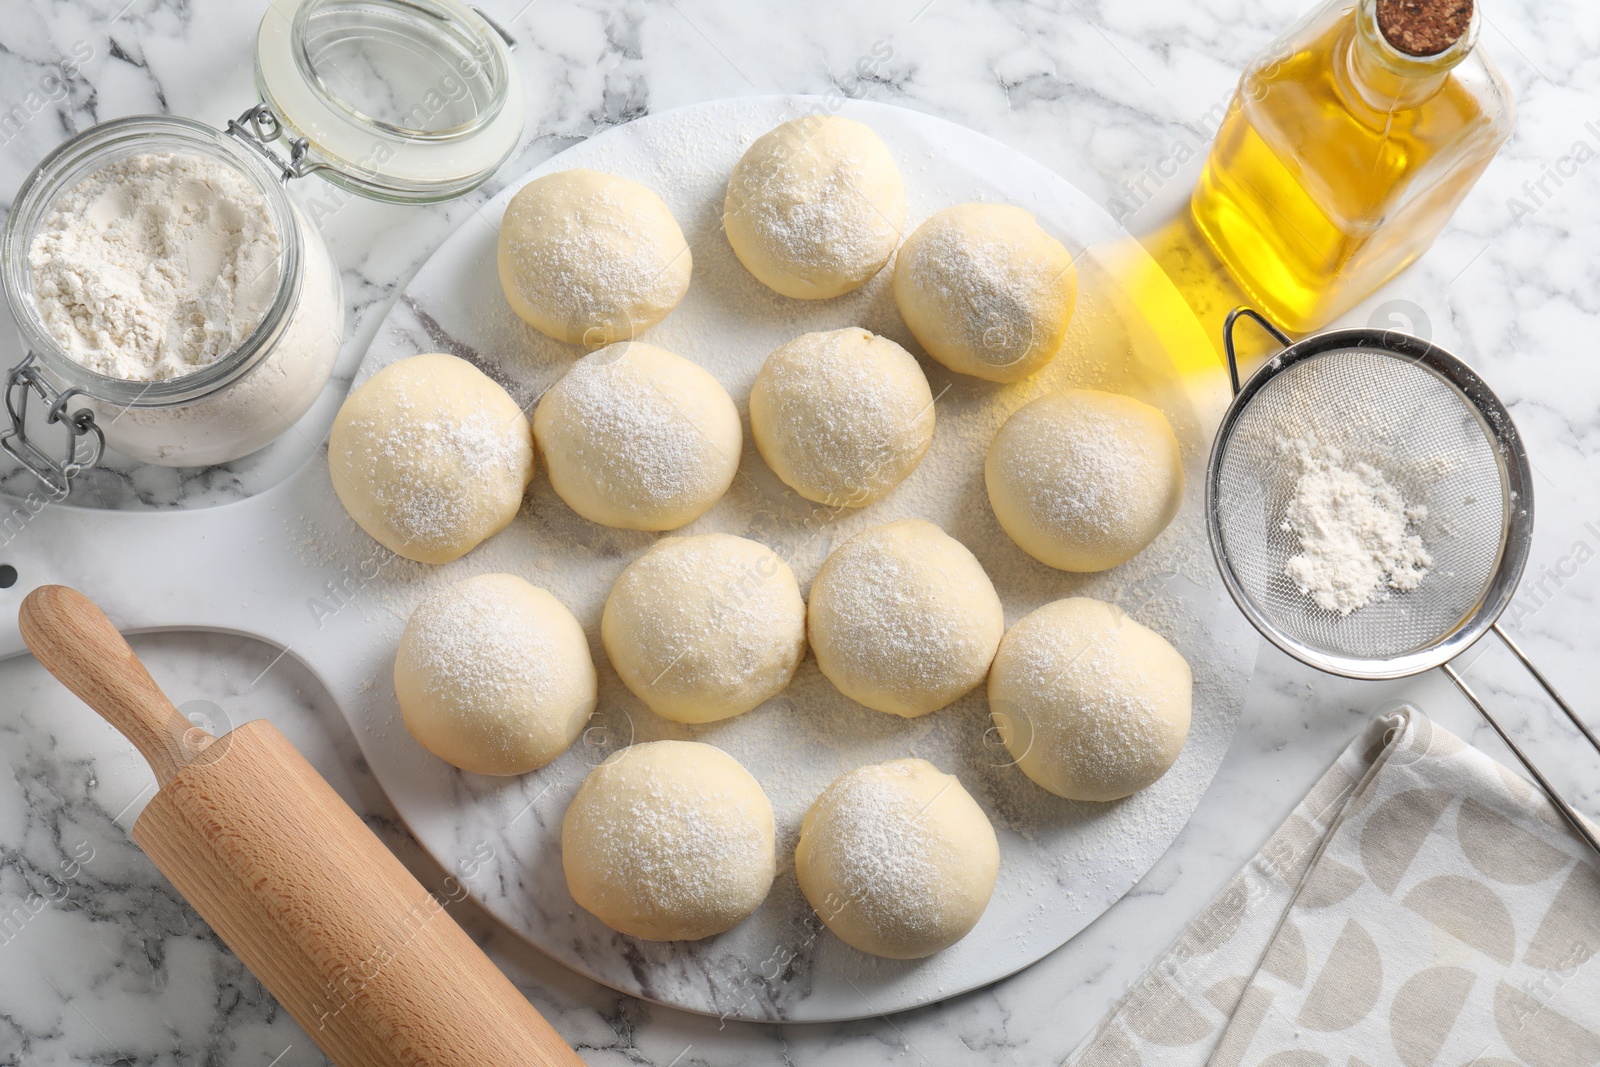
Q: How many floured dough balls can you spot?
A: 13